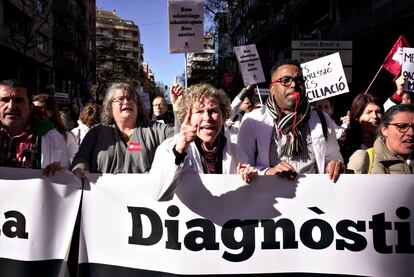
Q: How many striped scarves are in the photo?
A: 1